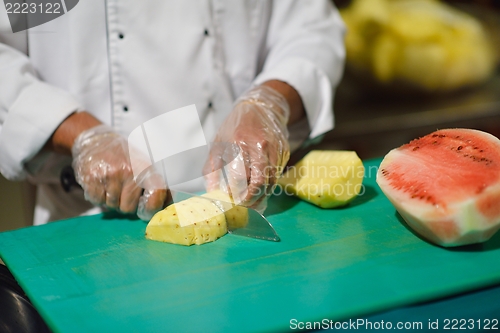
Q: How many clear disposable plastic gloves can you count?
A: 2